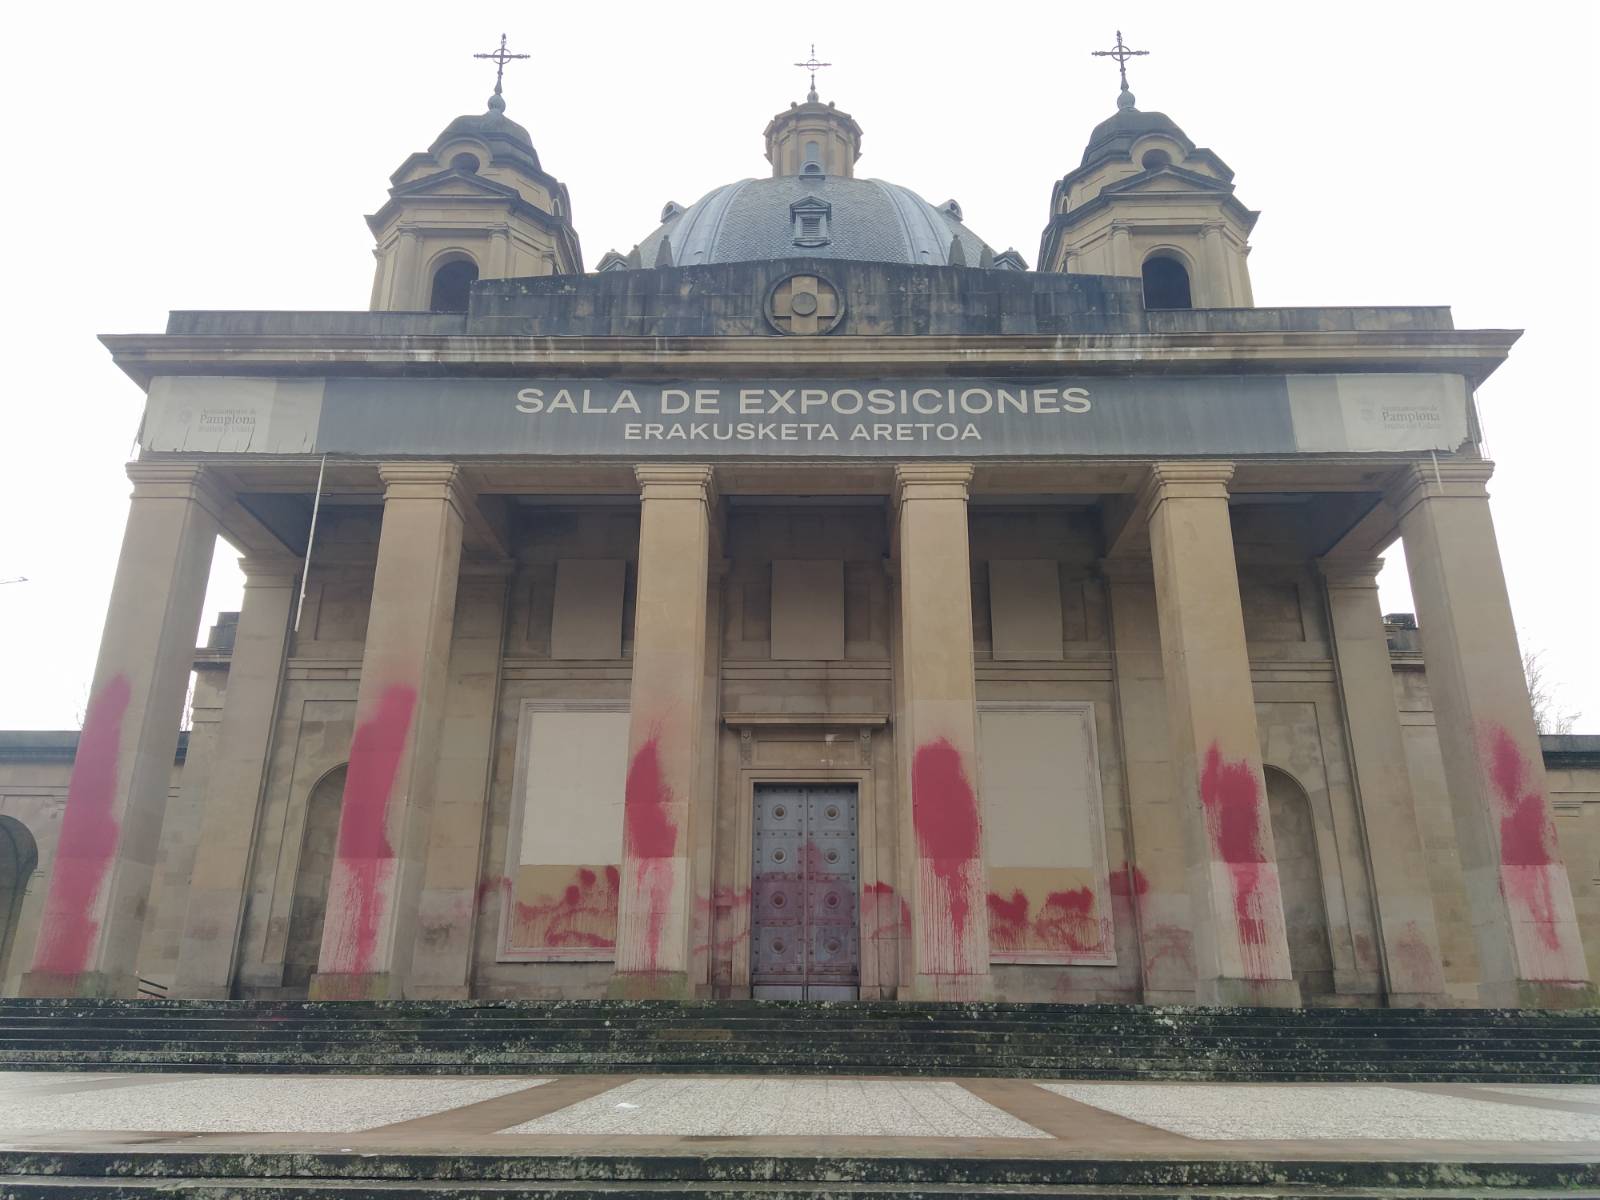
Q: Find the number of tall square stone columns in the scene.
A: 6